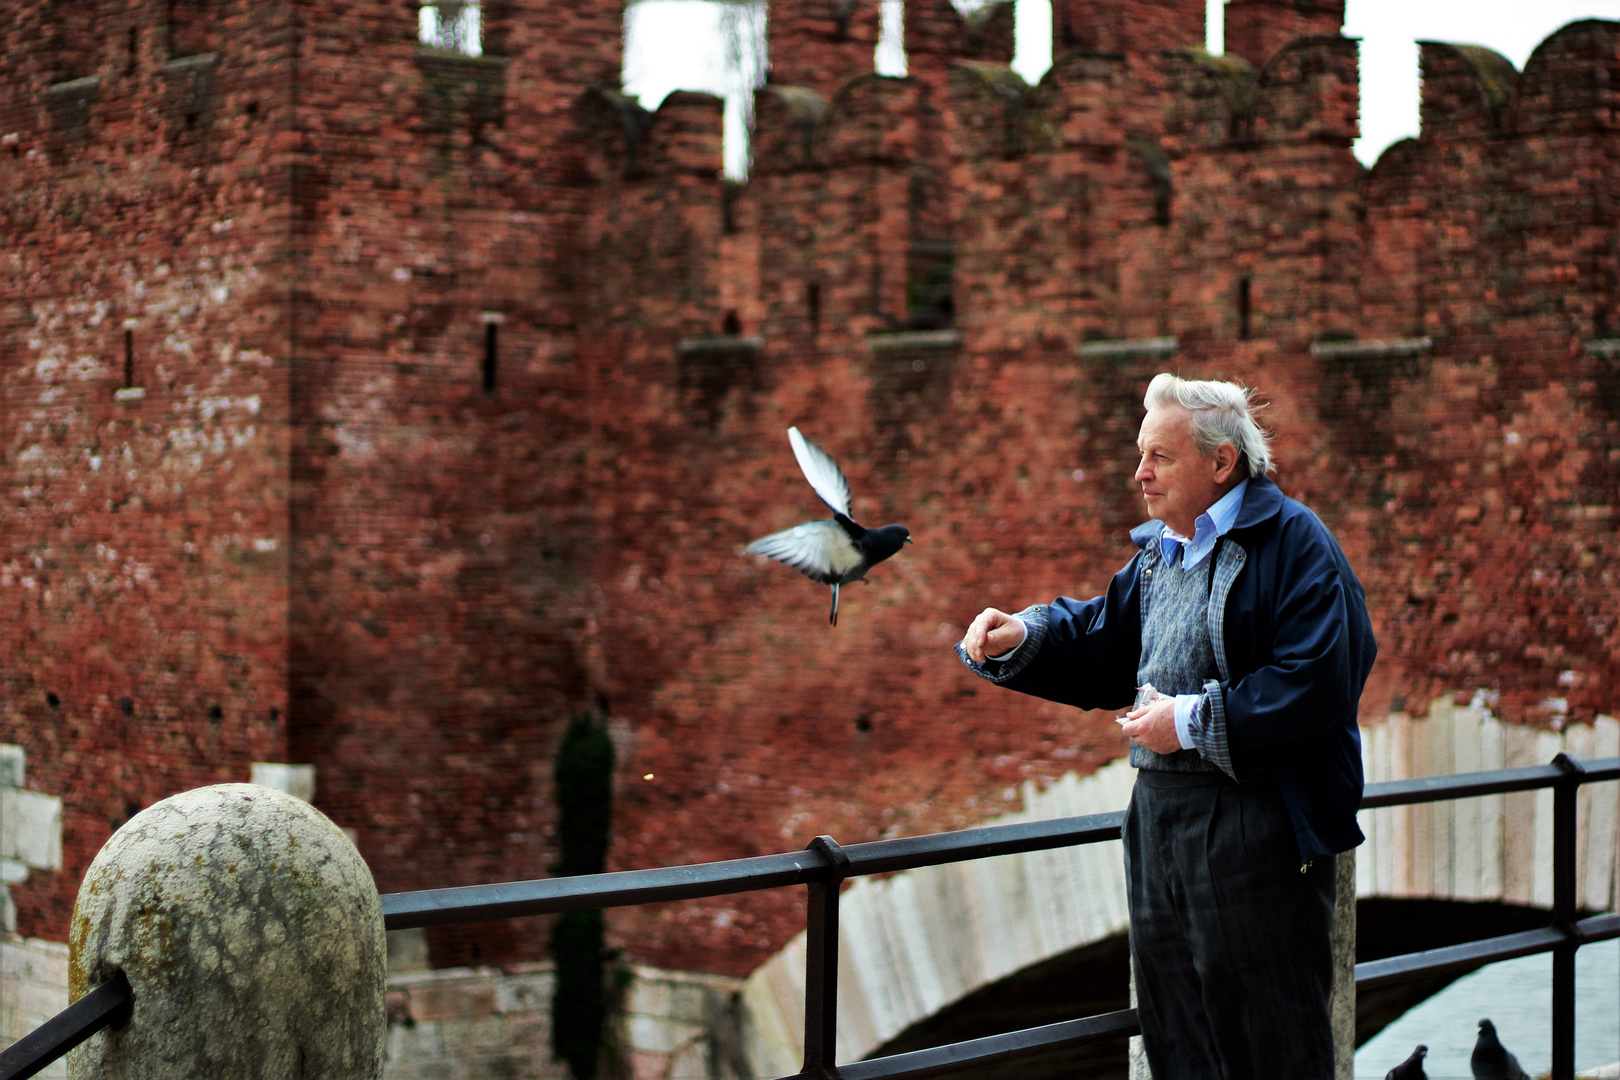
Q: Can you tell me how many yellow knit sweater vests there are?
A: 0